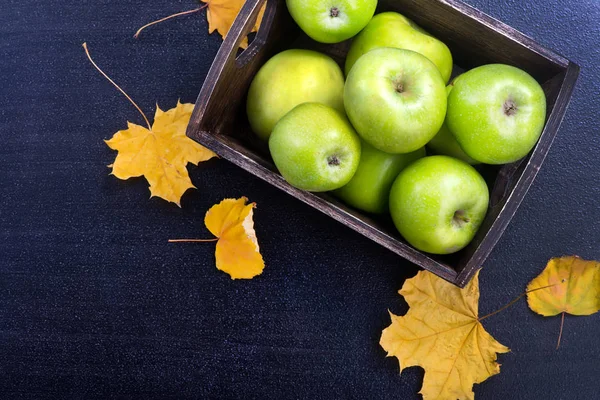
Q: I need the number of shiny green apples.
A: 9